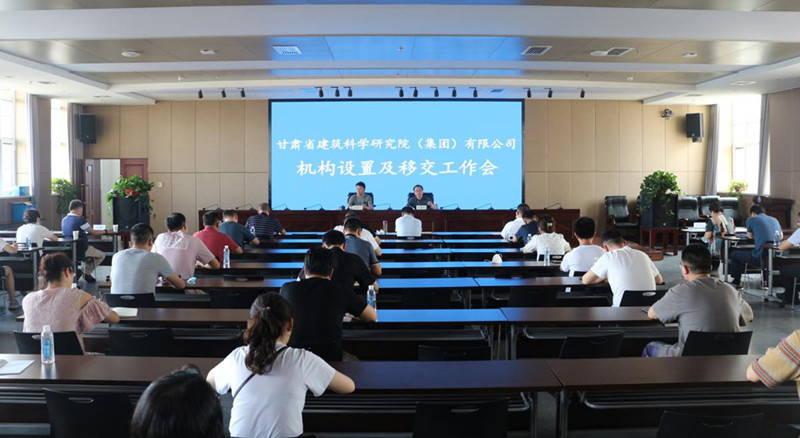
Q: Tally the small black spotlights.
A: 14